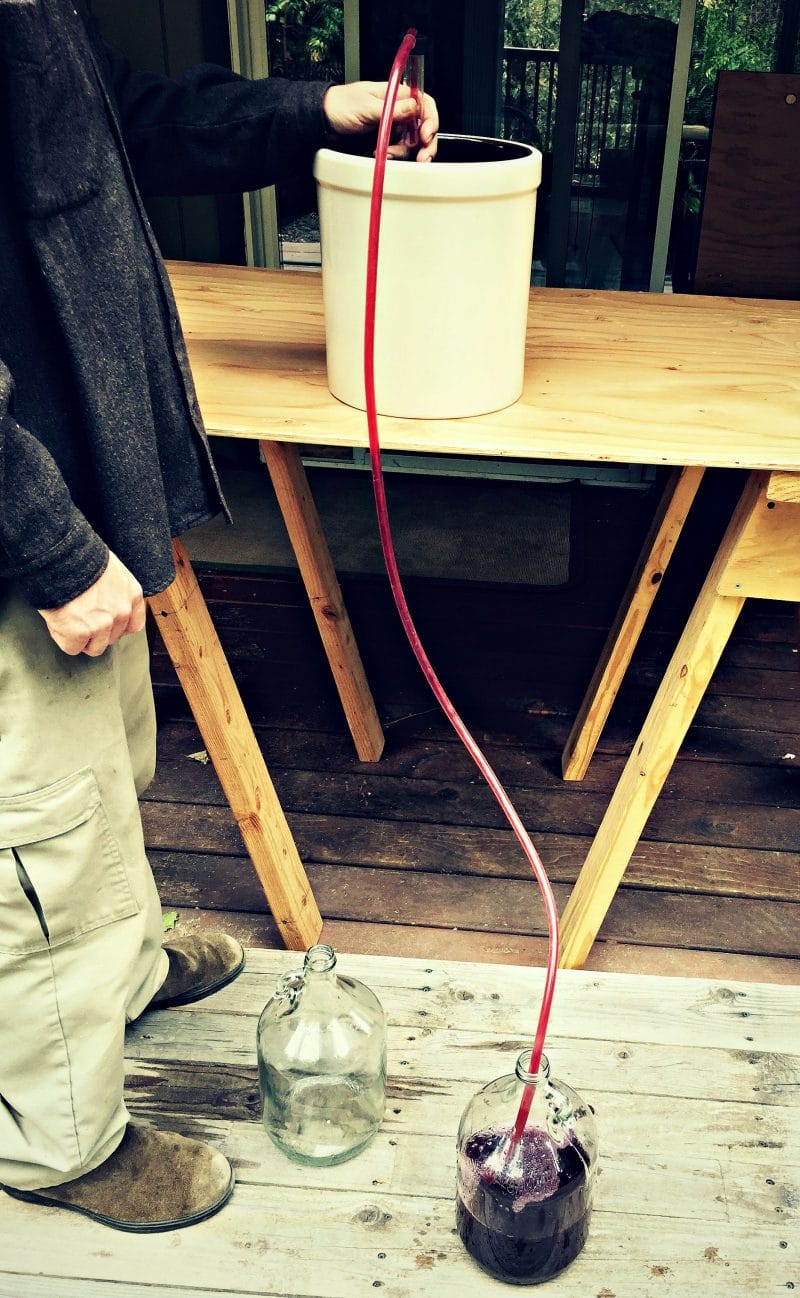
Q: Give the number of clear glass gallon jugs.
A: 2